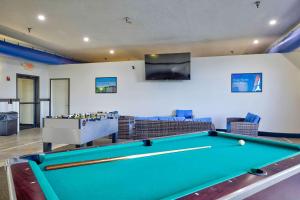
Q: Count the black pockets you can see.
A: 4